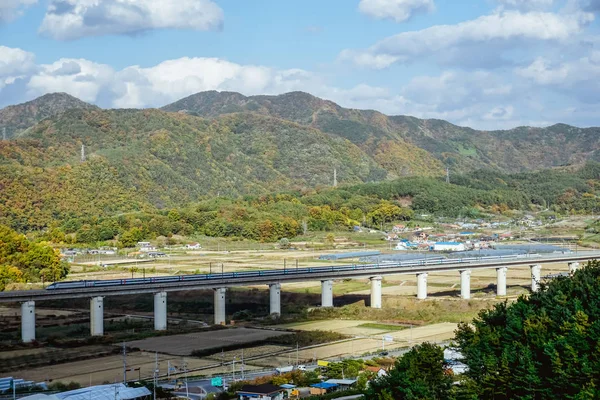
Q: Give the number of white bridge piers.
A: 12